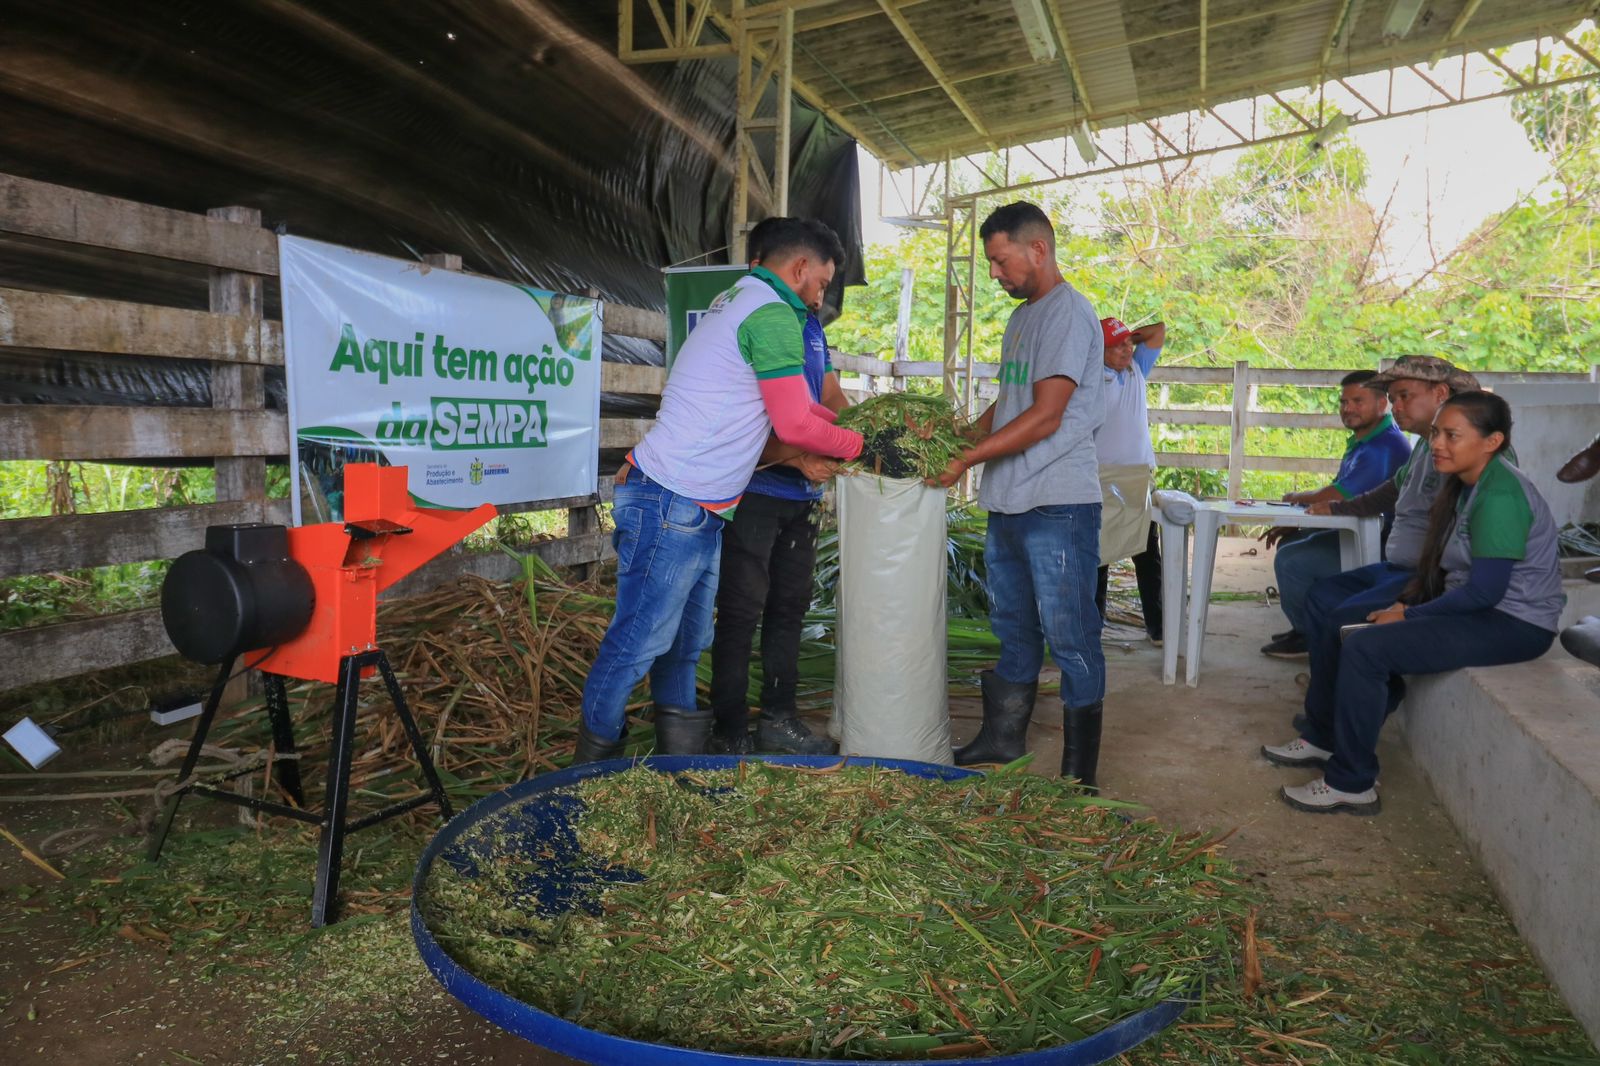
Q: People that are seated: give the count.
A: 3